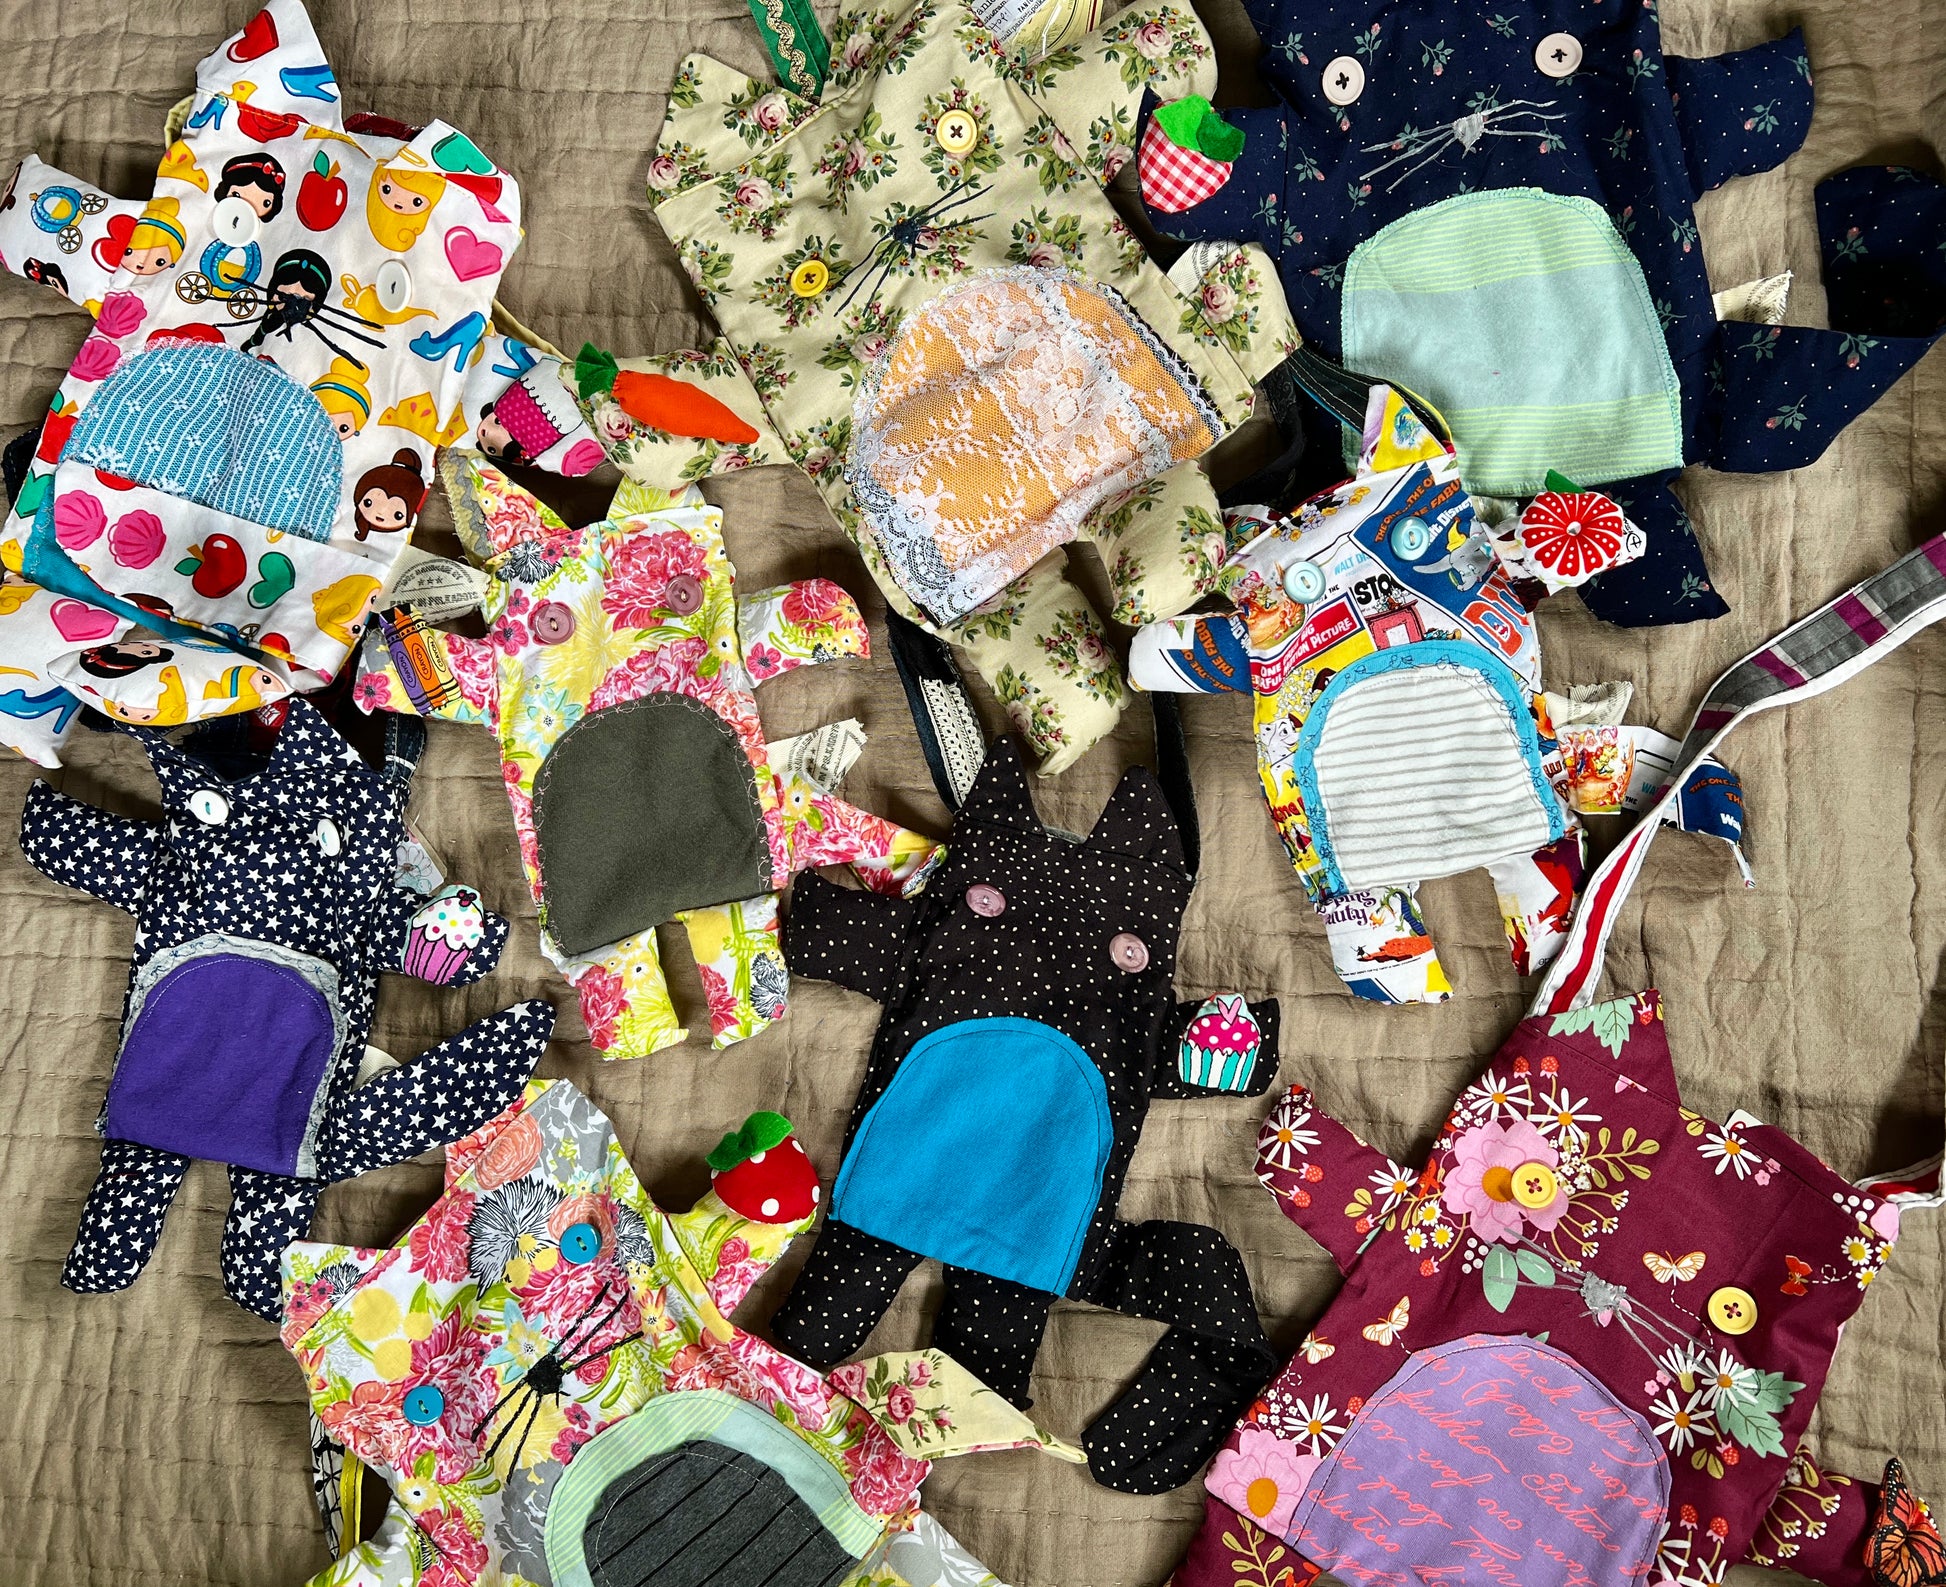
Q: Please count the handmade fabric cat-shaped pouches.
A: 9